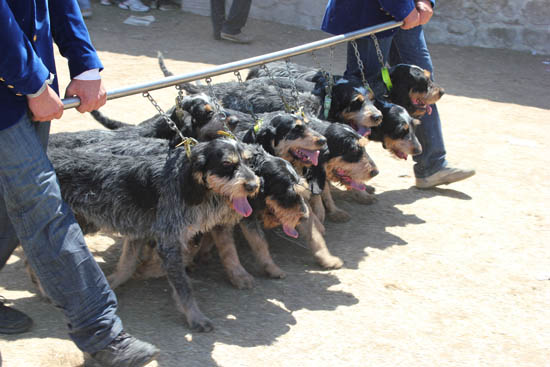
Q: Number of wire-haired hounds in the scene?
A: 8